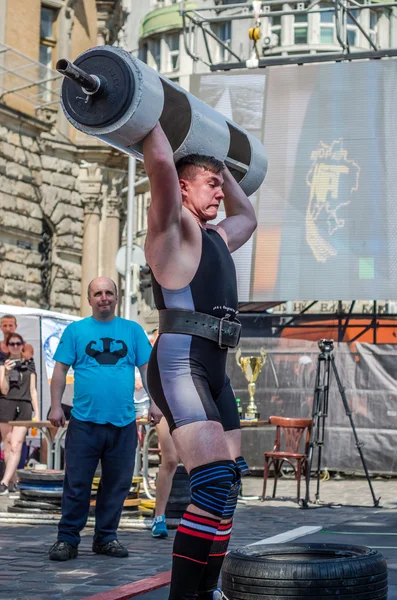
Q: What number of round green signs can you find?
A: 0